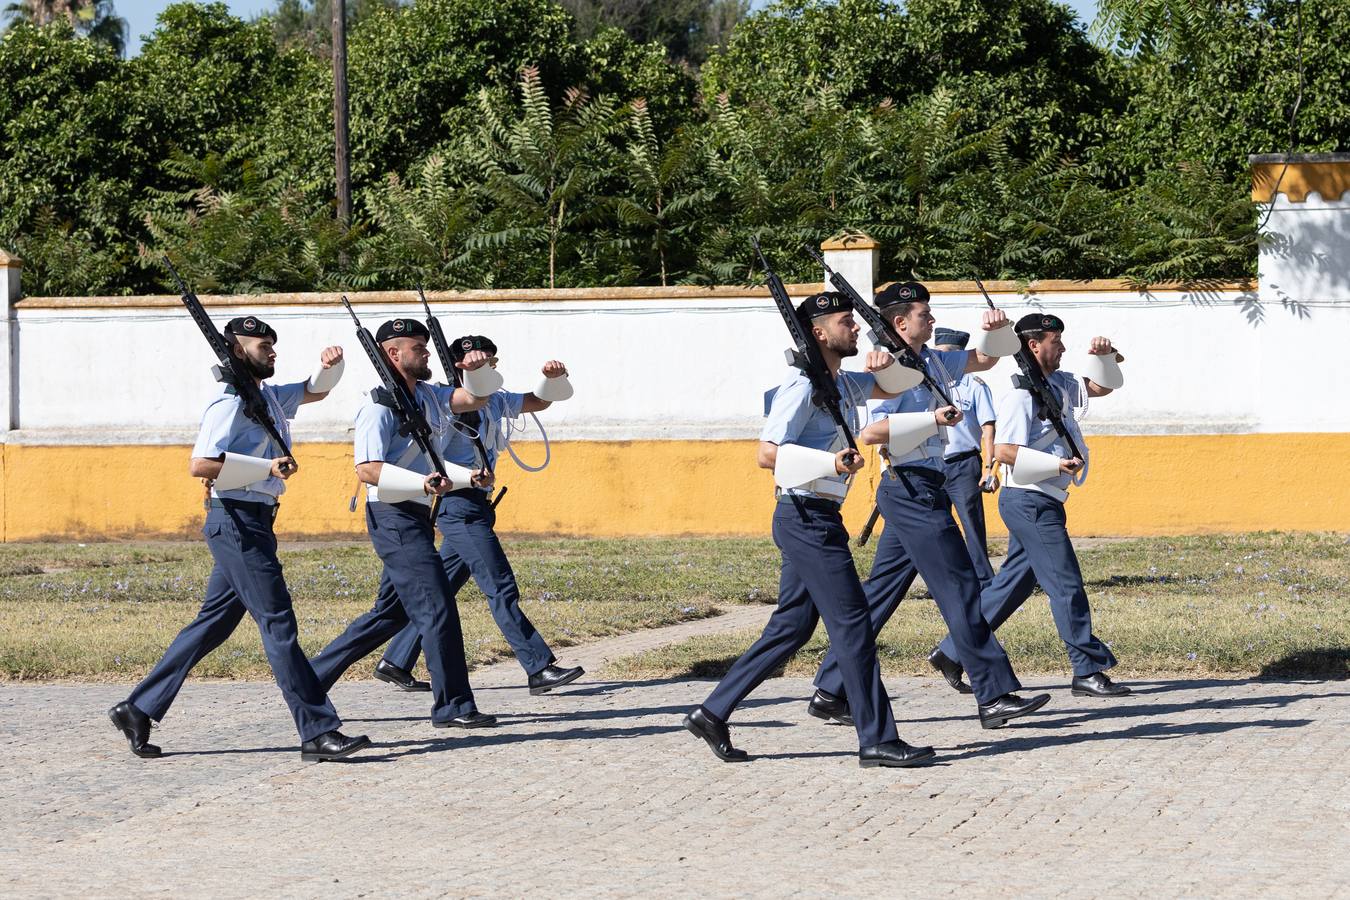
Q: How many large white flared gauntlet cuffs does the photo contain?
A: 12